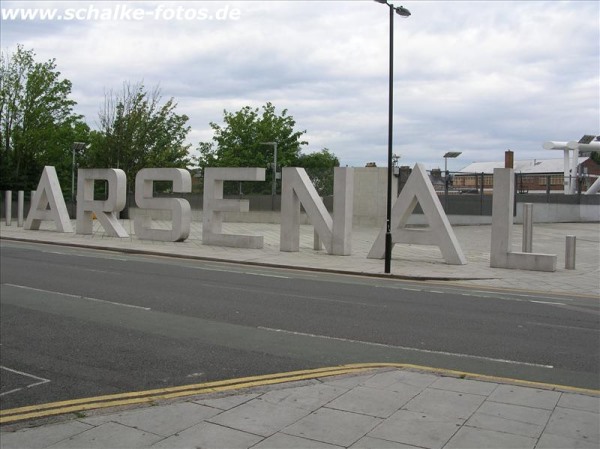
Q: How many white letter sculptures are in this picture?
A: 7